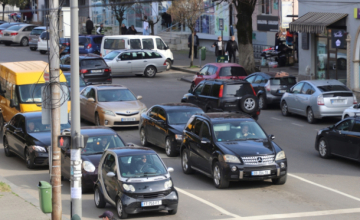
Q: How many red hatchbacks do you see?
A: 1